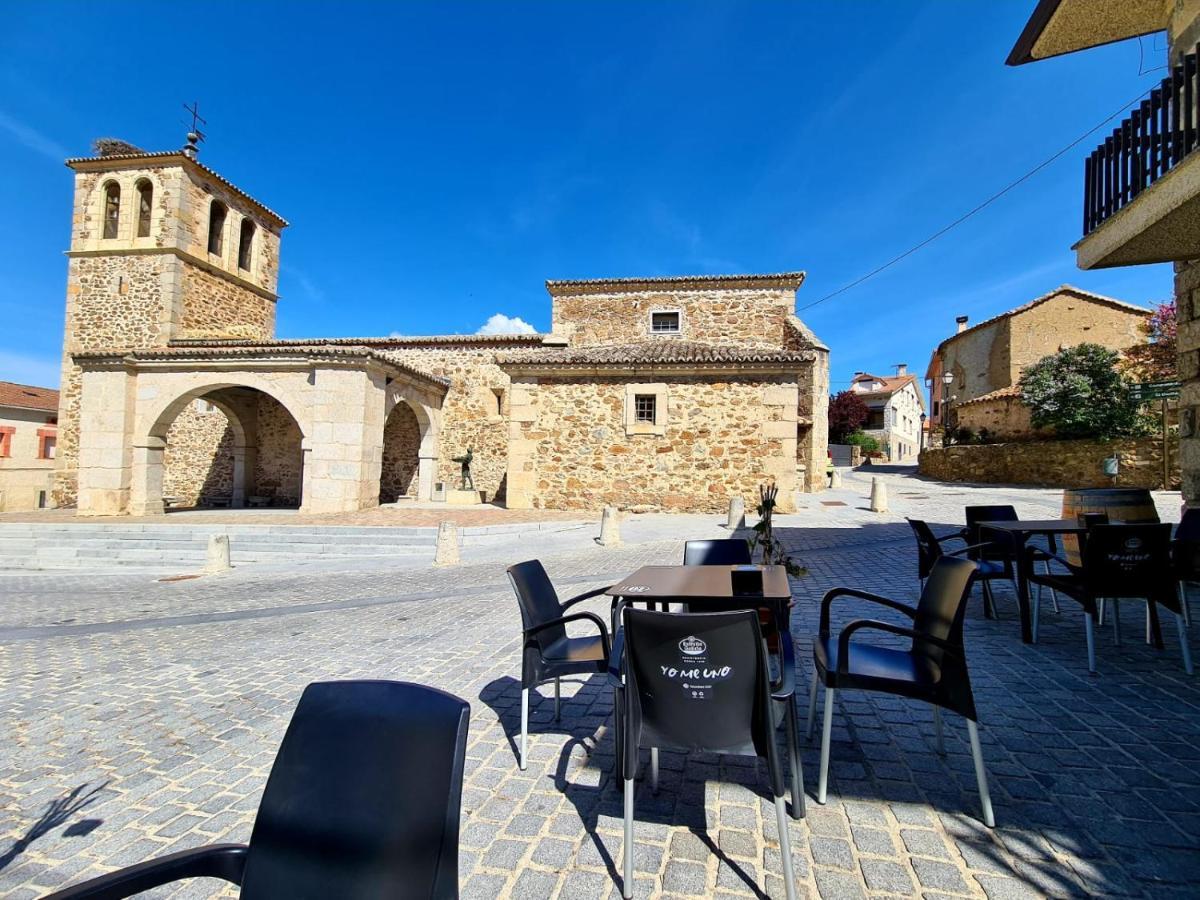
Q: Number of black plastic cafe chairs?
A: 9